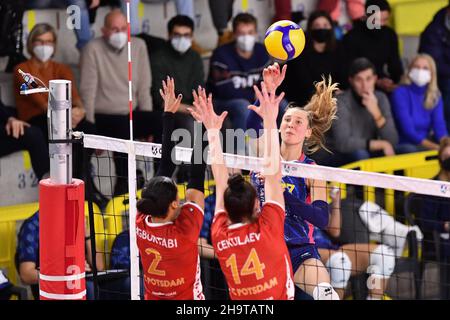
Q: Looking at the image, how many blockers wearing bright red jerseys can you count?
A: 2